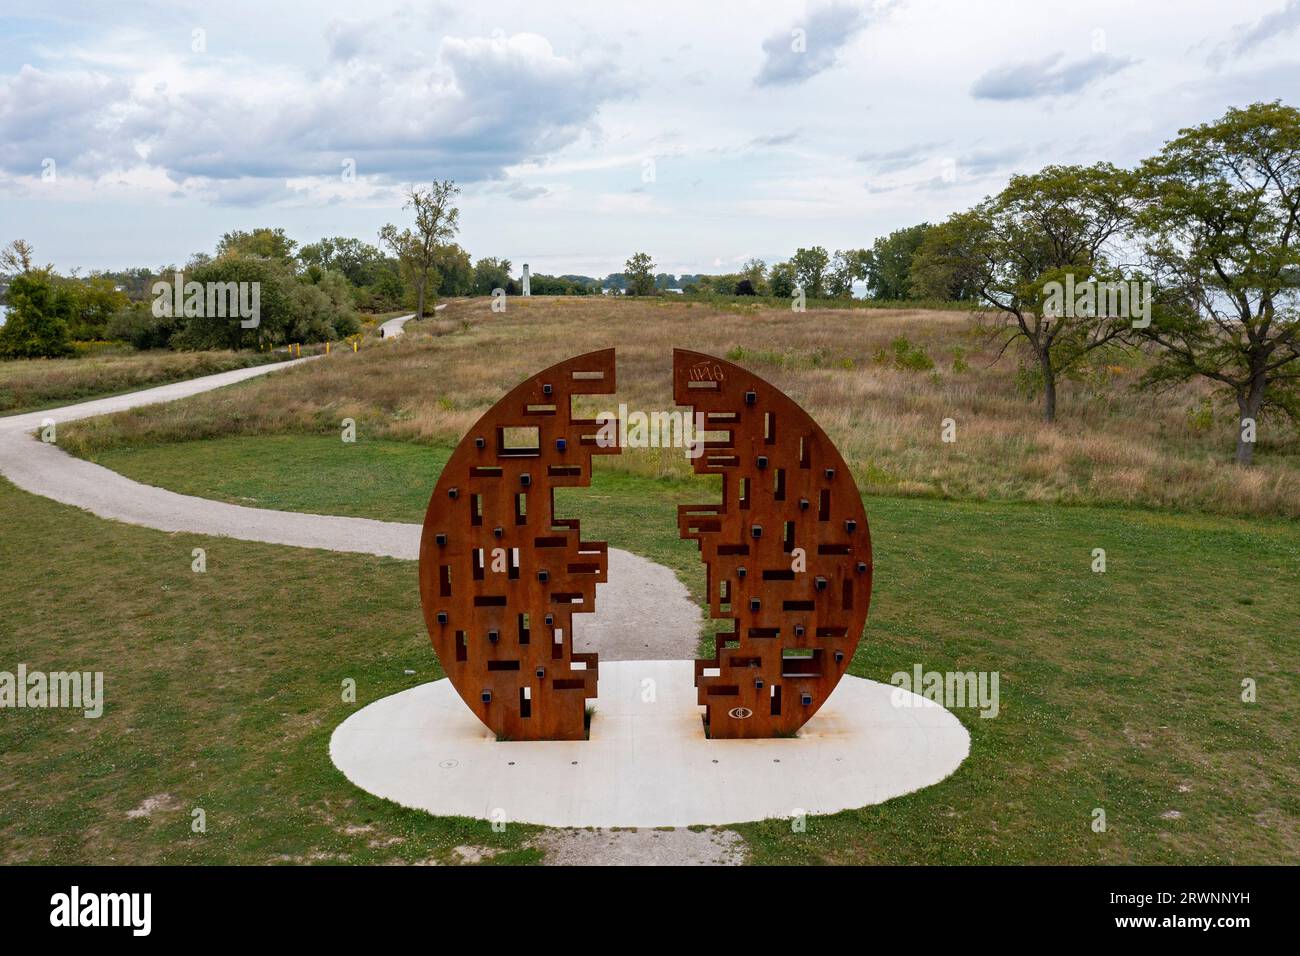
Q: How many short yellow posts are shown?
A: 6